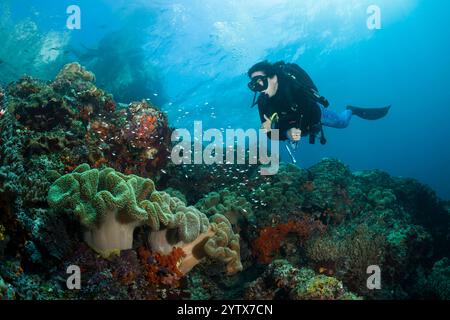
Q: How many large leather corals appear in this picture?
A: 3